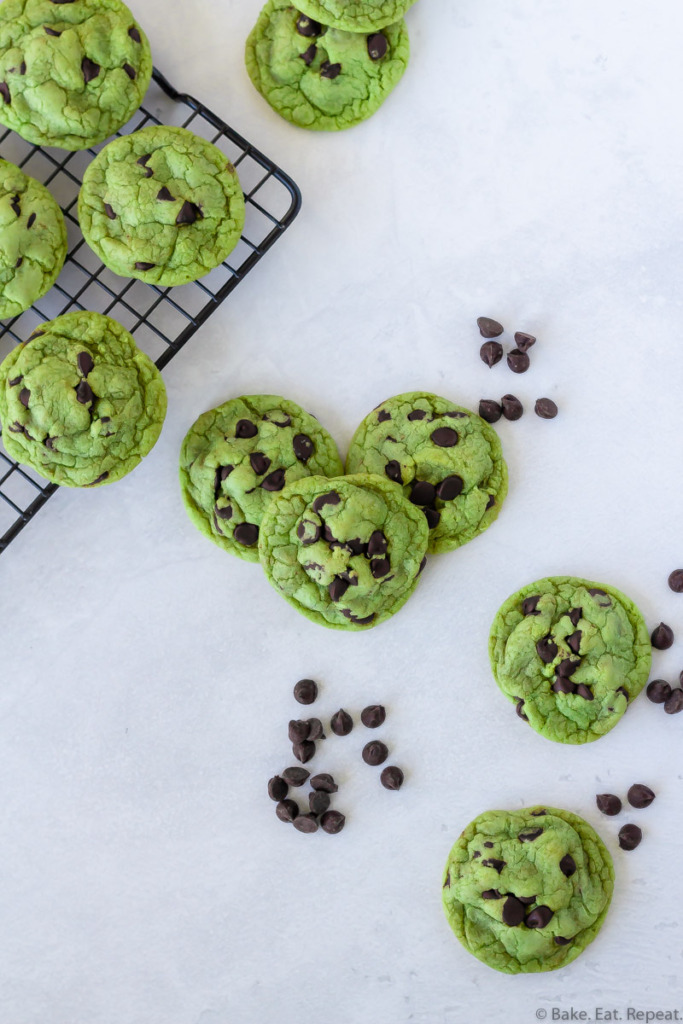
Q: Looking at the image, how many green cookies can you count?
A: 11